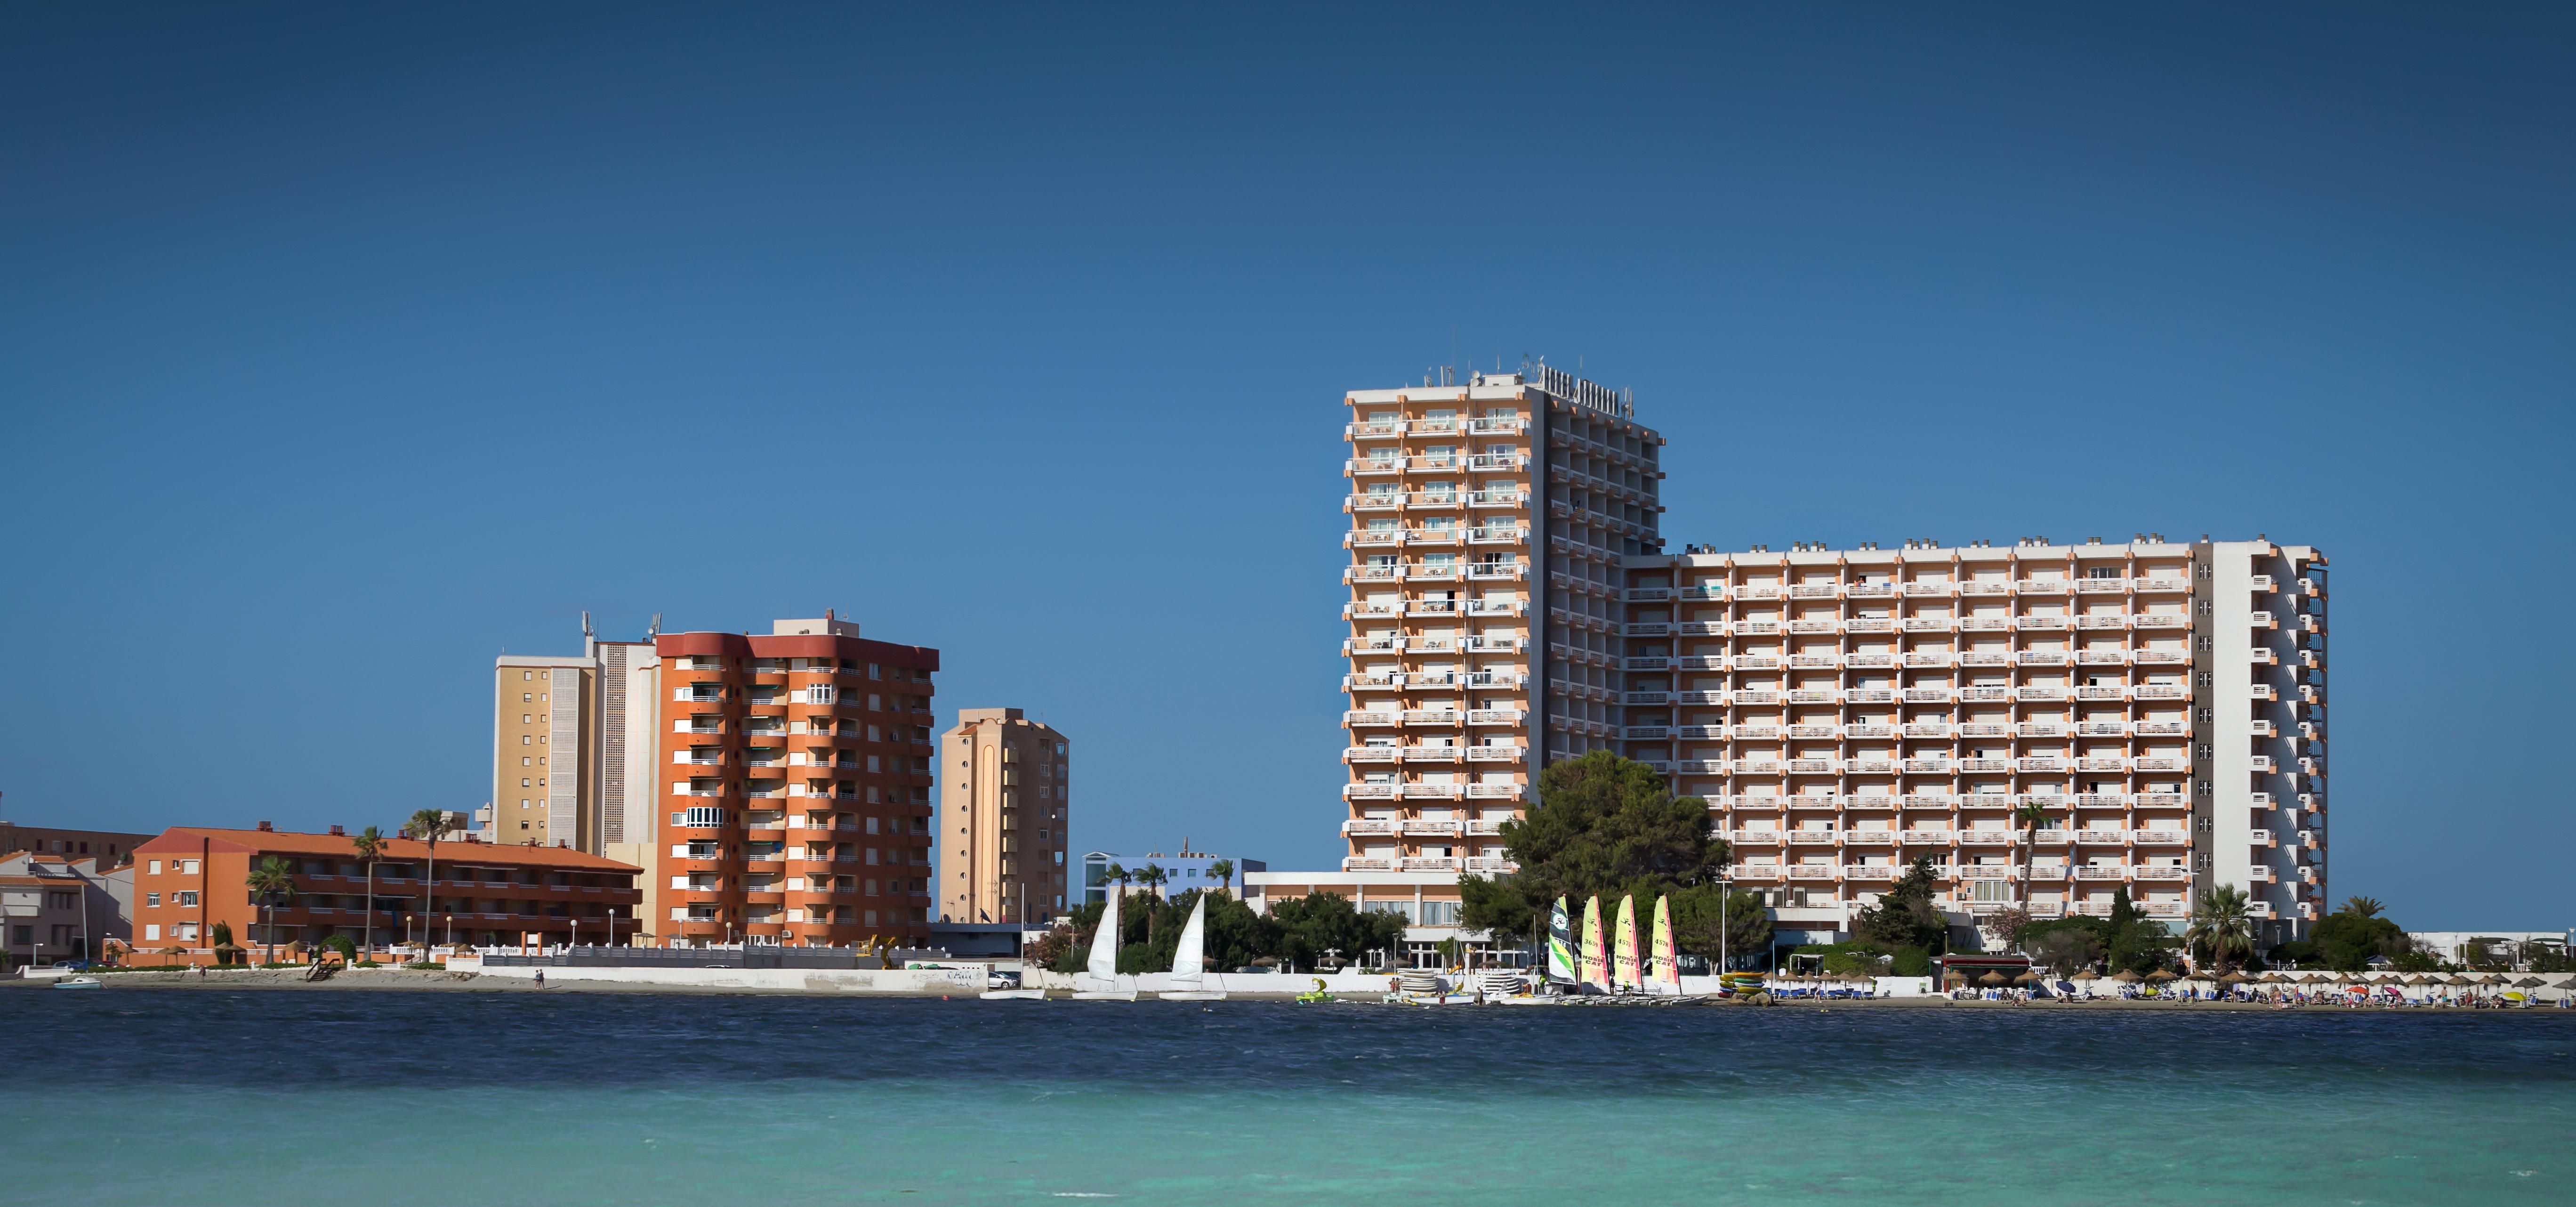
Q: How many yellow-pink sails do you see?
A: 3